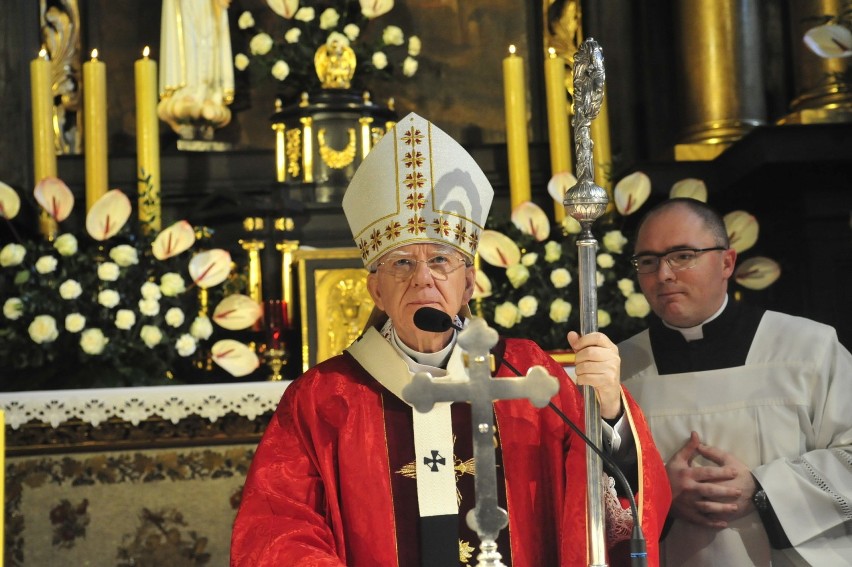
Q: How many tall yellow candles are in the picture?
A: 6